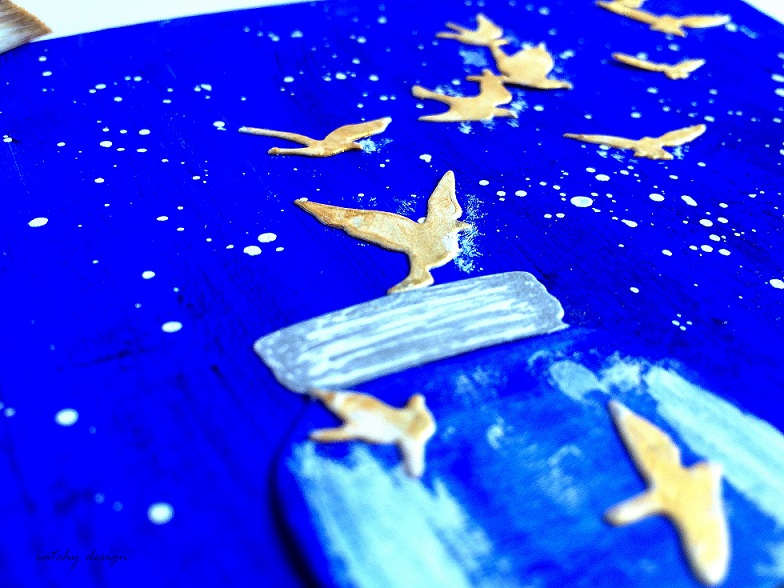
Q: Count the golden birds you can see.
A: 11